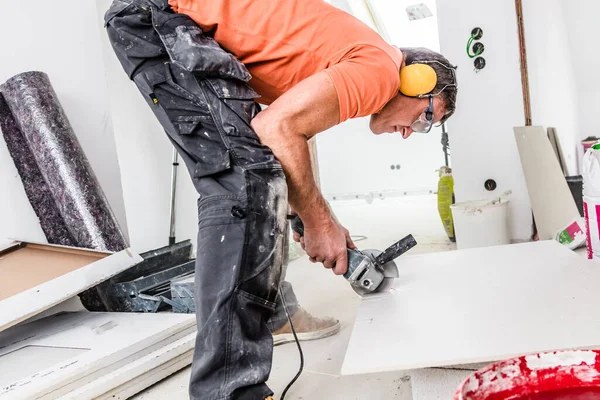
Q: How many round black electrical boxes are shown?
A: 4